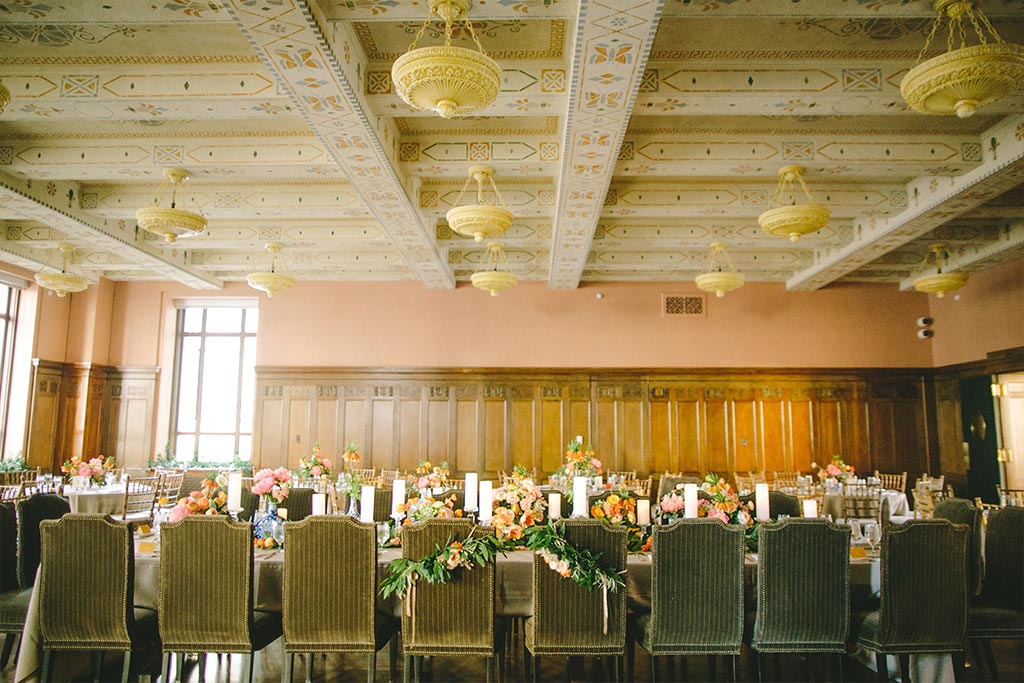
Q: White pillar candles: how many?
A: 12